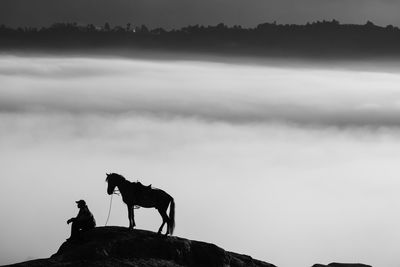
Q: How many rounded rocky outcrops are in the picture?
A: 2